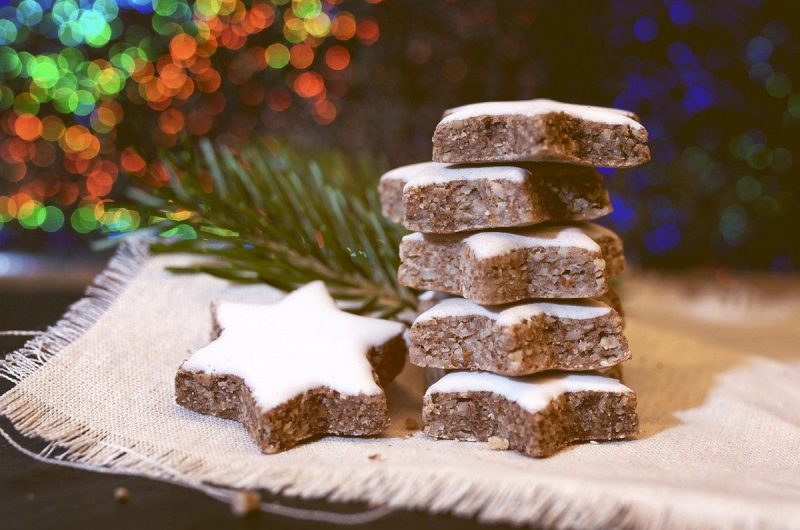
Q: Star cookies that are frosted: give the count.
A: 6